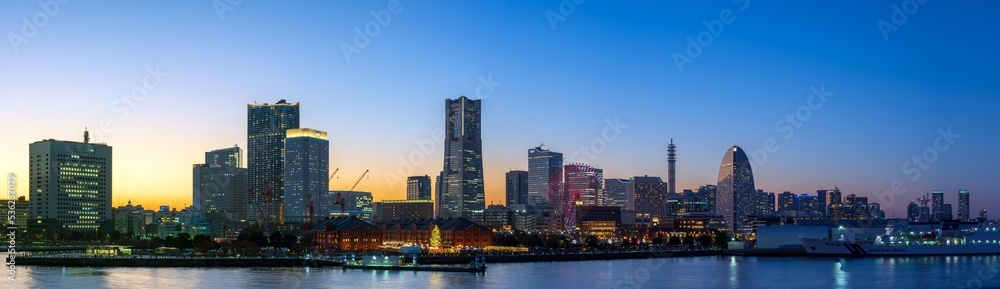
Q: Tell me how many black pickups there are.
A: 0